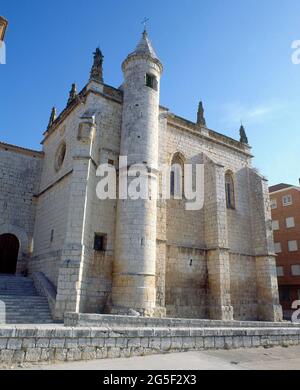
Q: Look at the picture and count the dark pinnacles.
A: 5